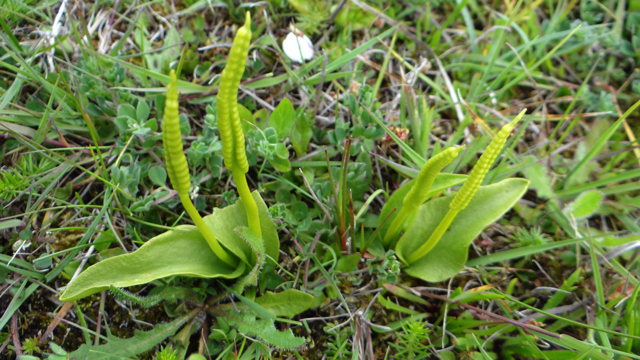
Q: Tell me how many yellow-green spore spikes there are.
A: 4